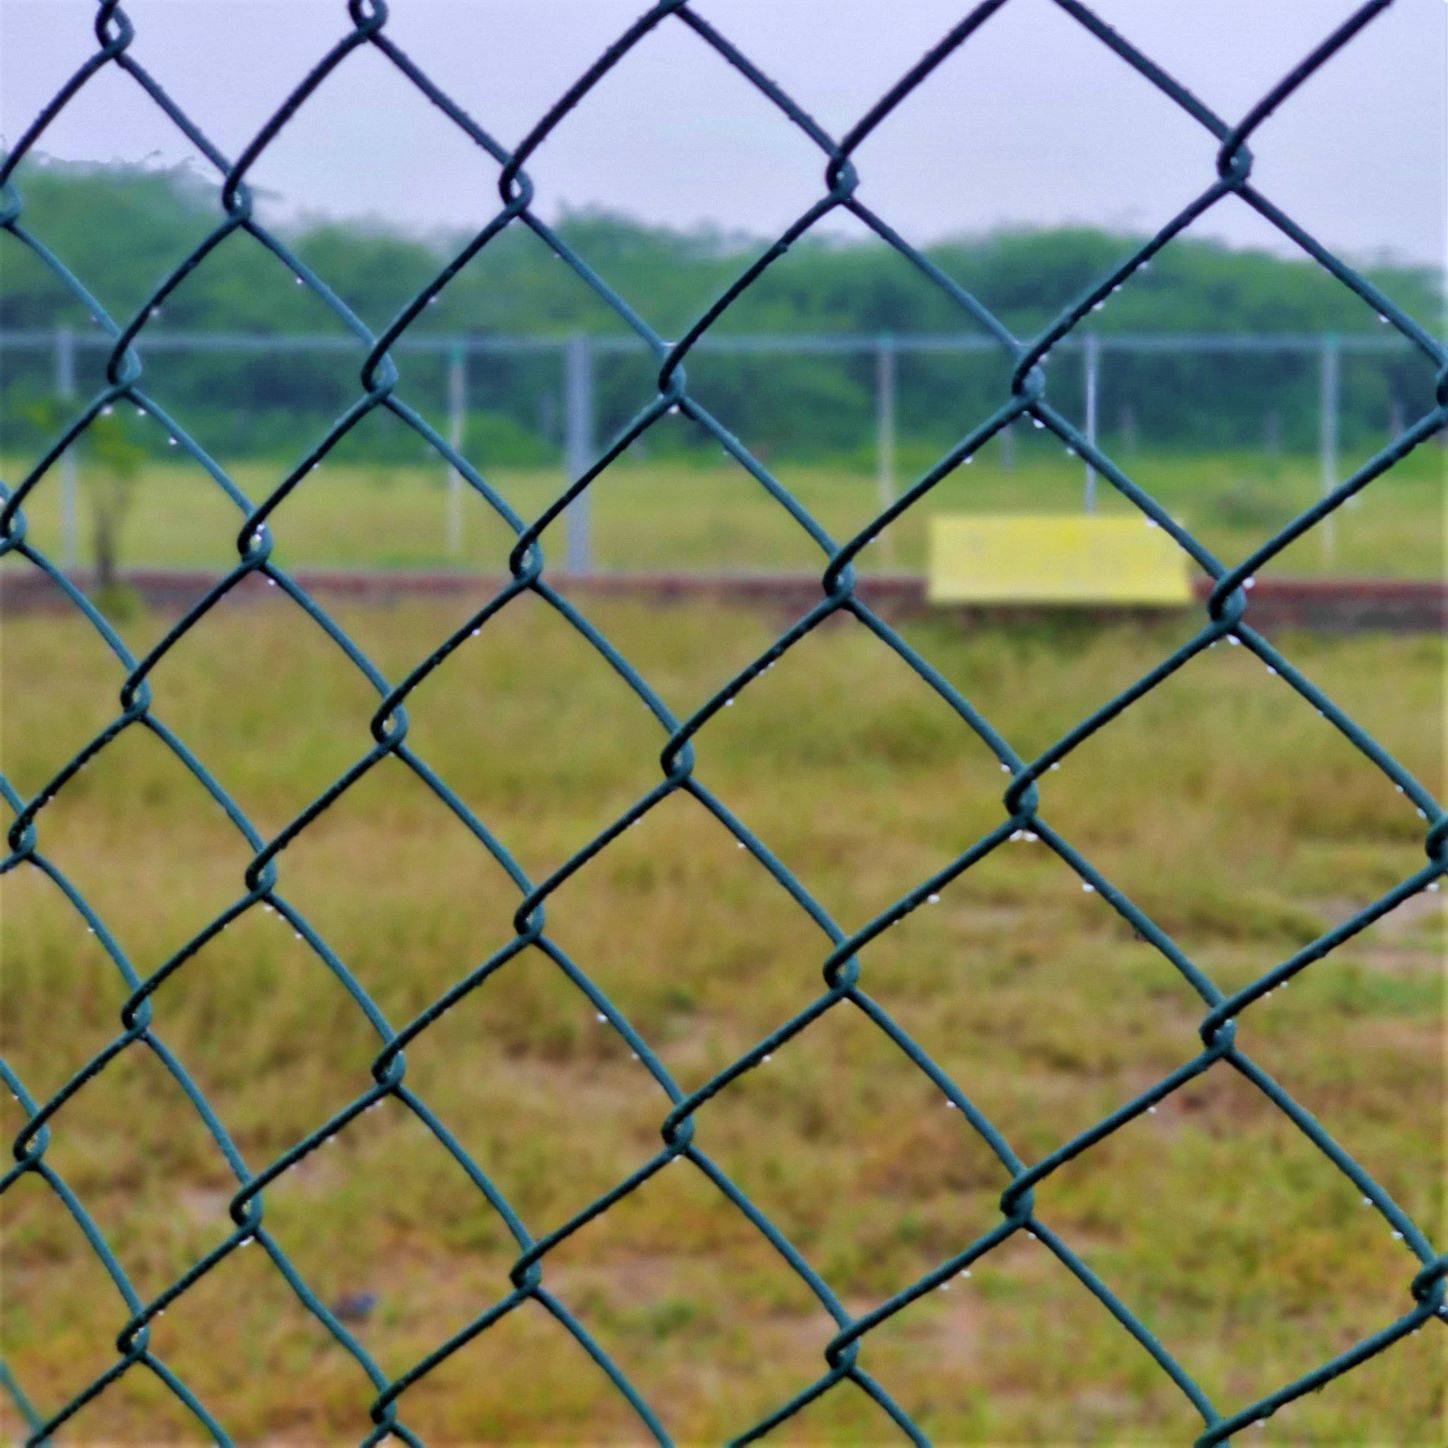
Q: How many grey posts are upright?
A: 6